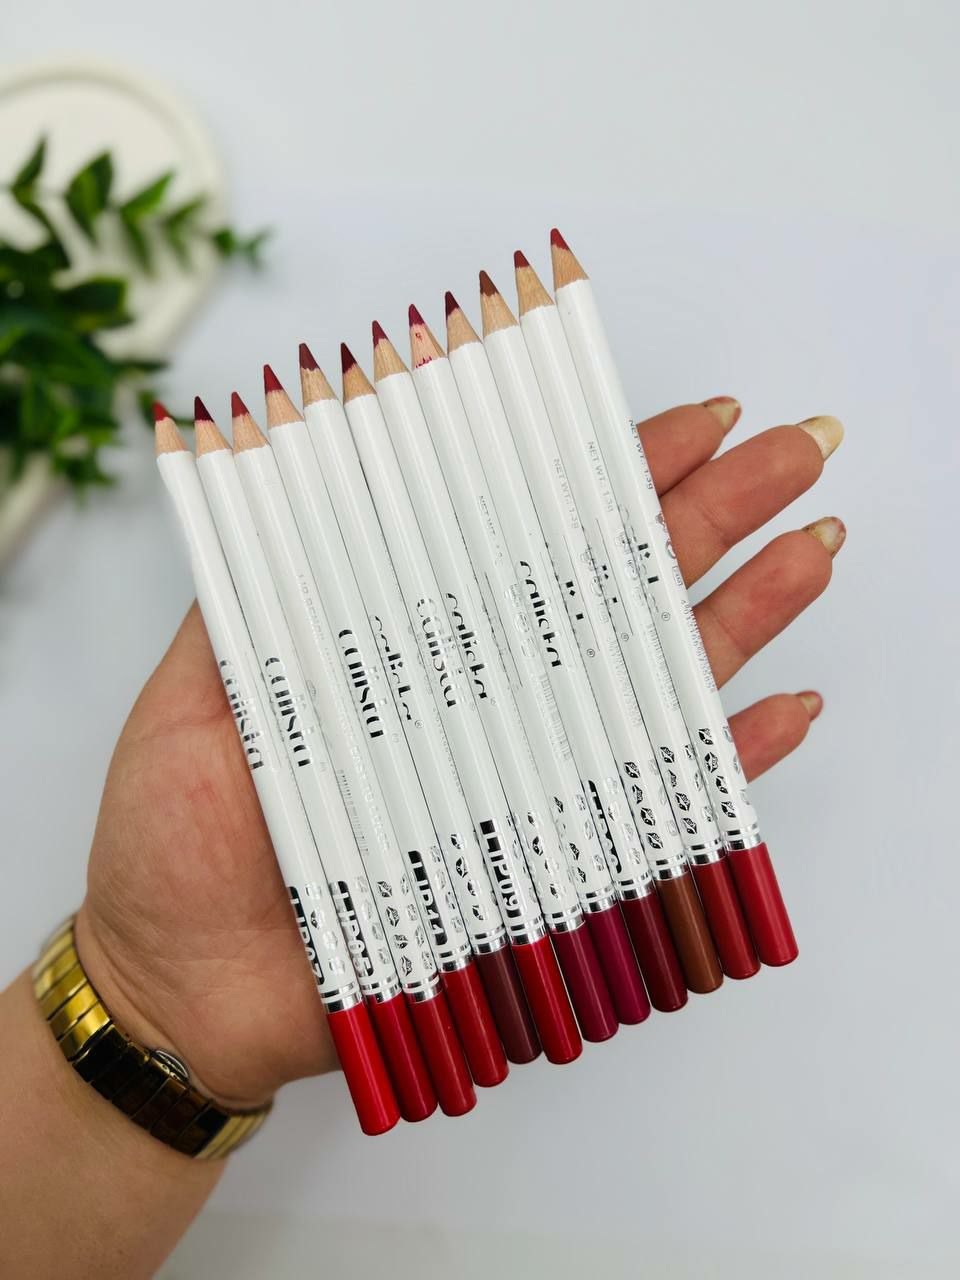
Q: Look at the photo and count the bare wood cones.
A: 12